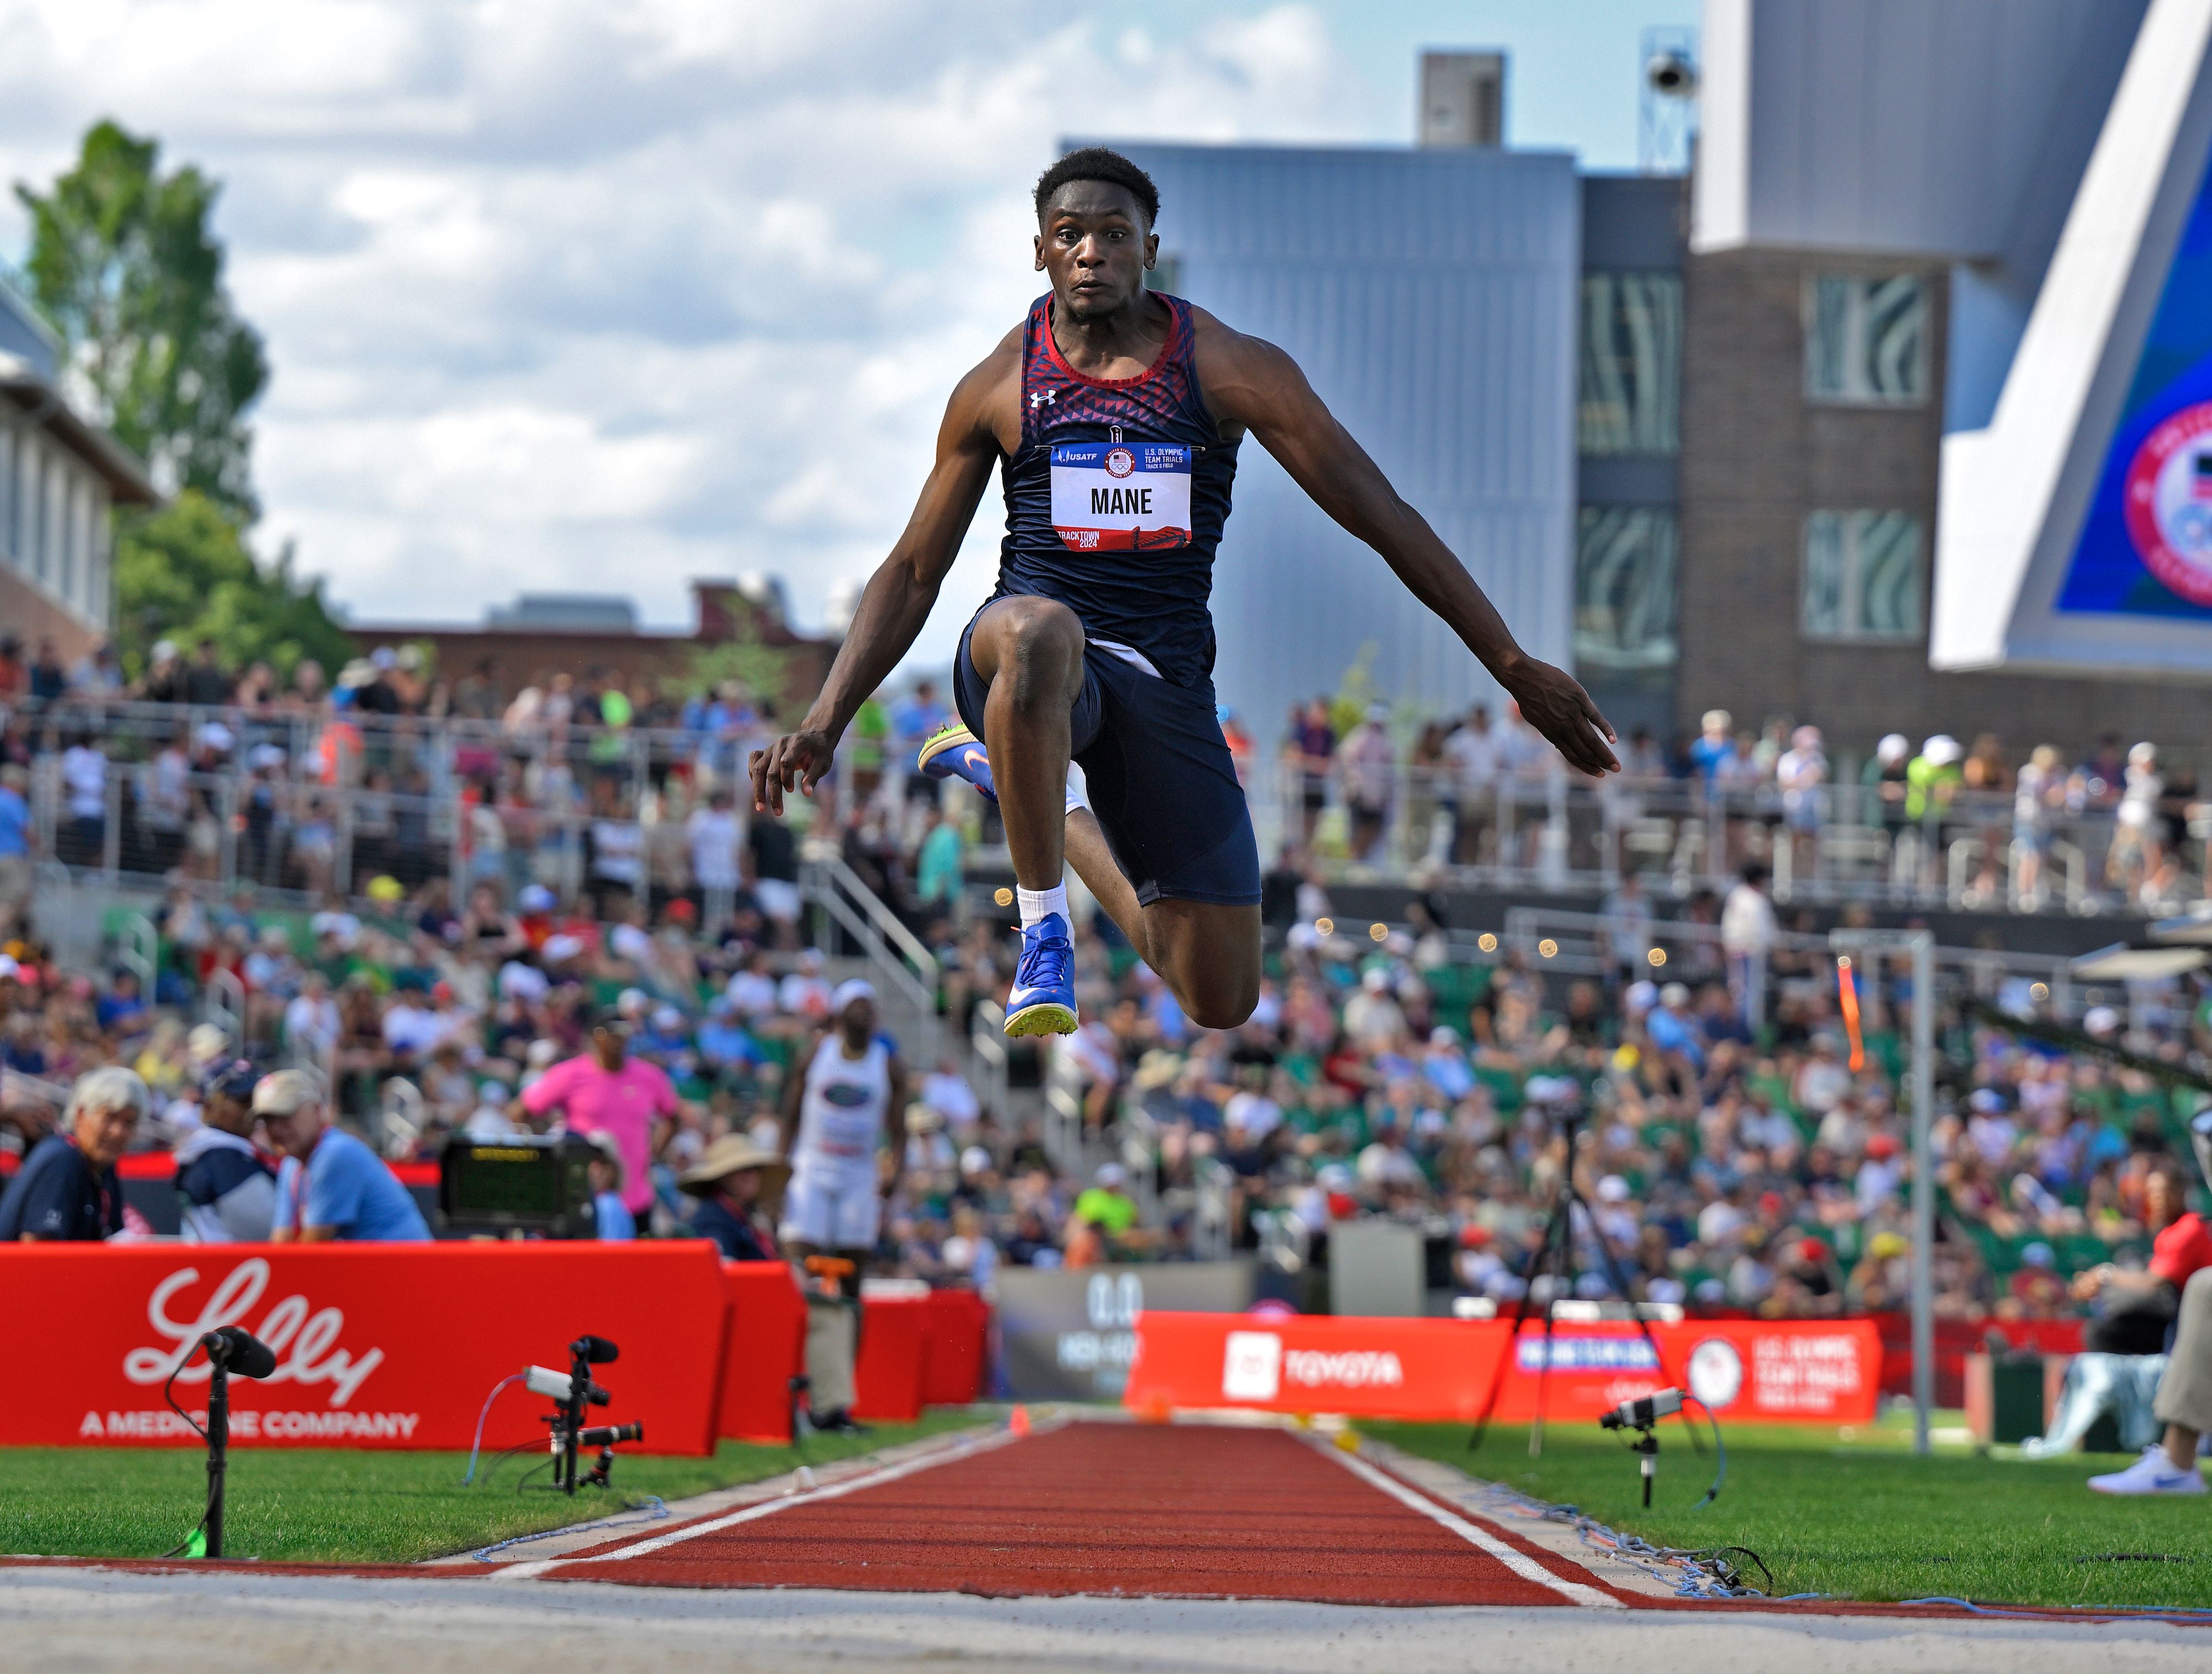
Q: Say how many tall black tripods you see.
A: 1